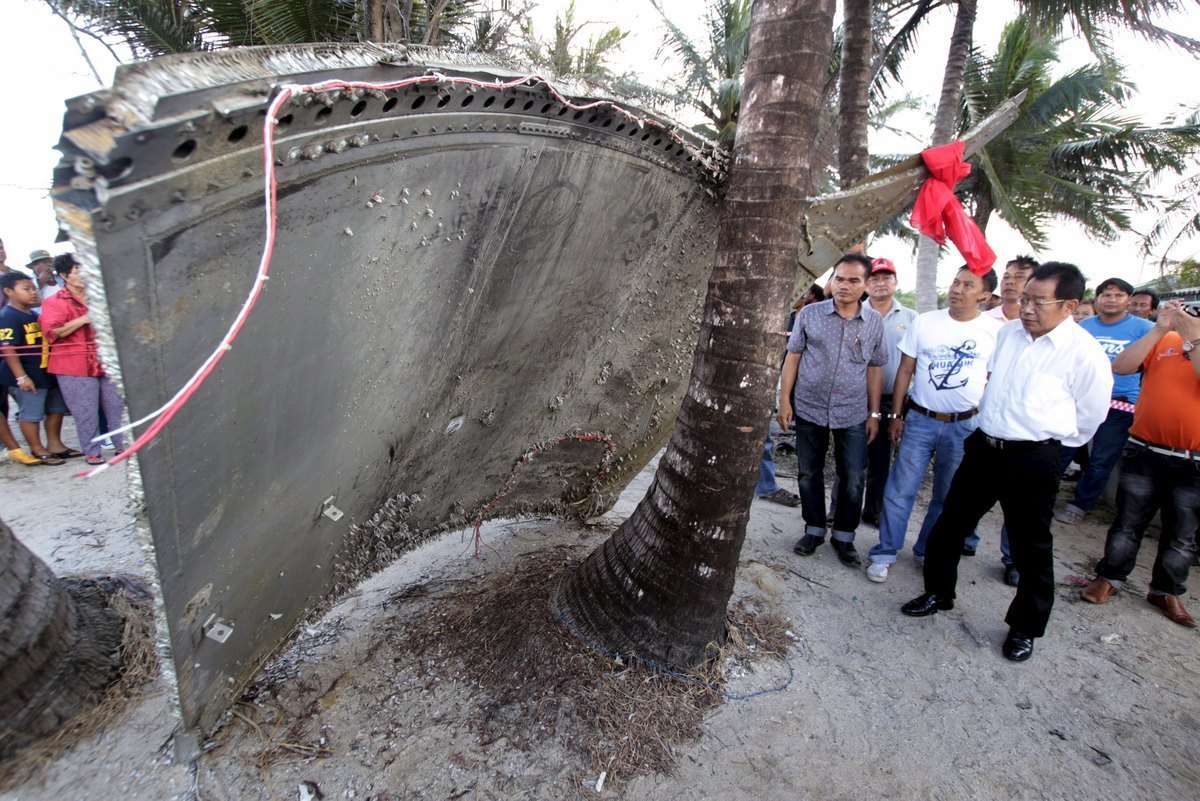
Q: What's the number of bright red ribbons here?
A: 1